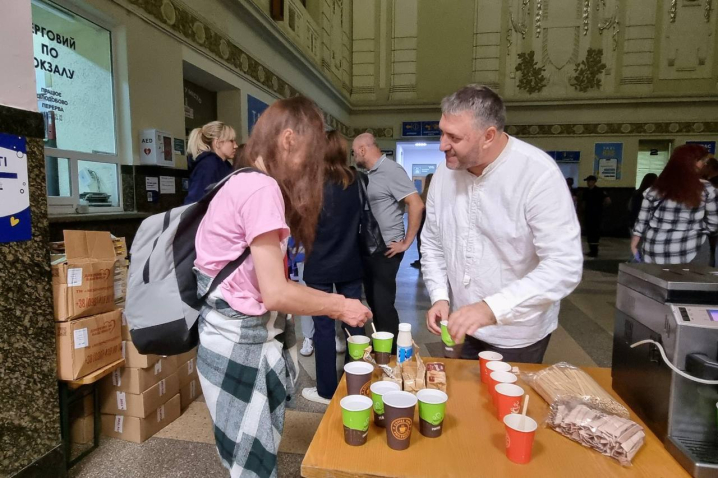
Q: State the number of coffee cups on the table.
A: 12